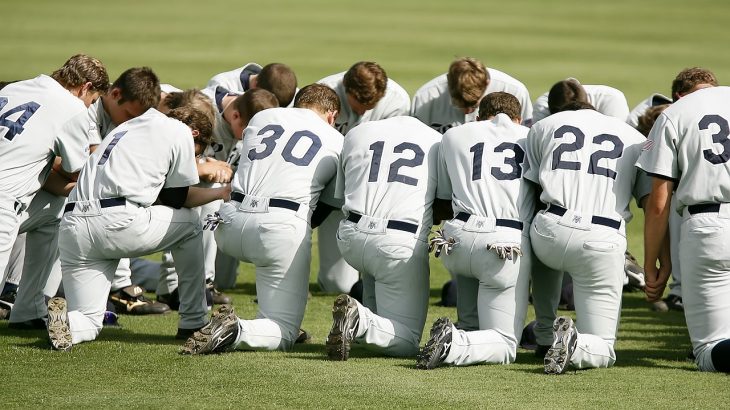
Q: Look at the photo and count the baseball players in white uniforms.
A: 15